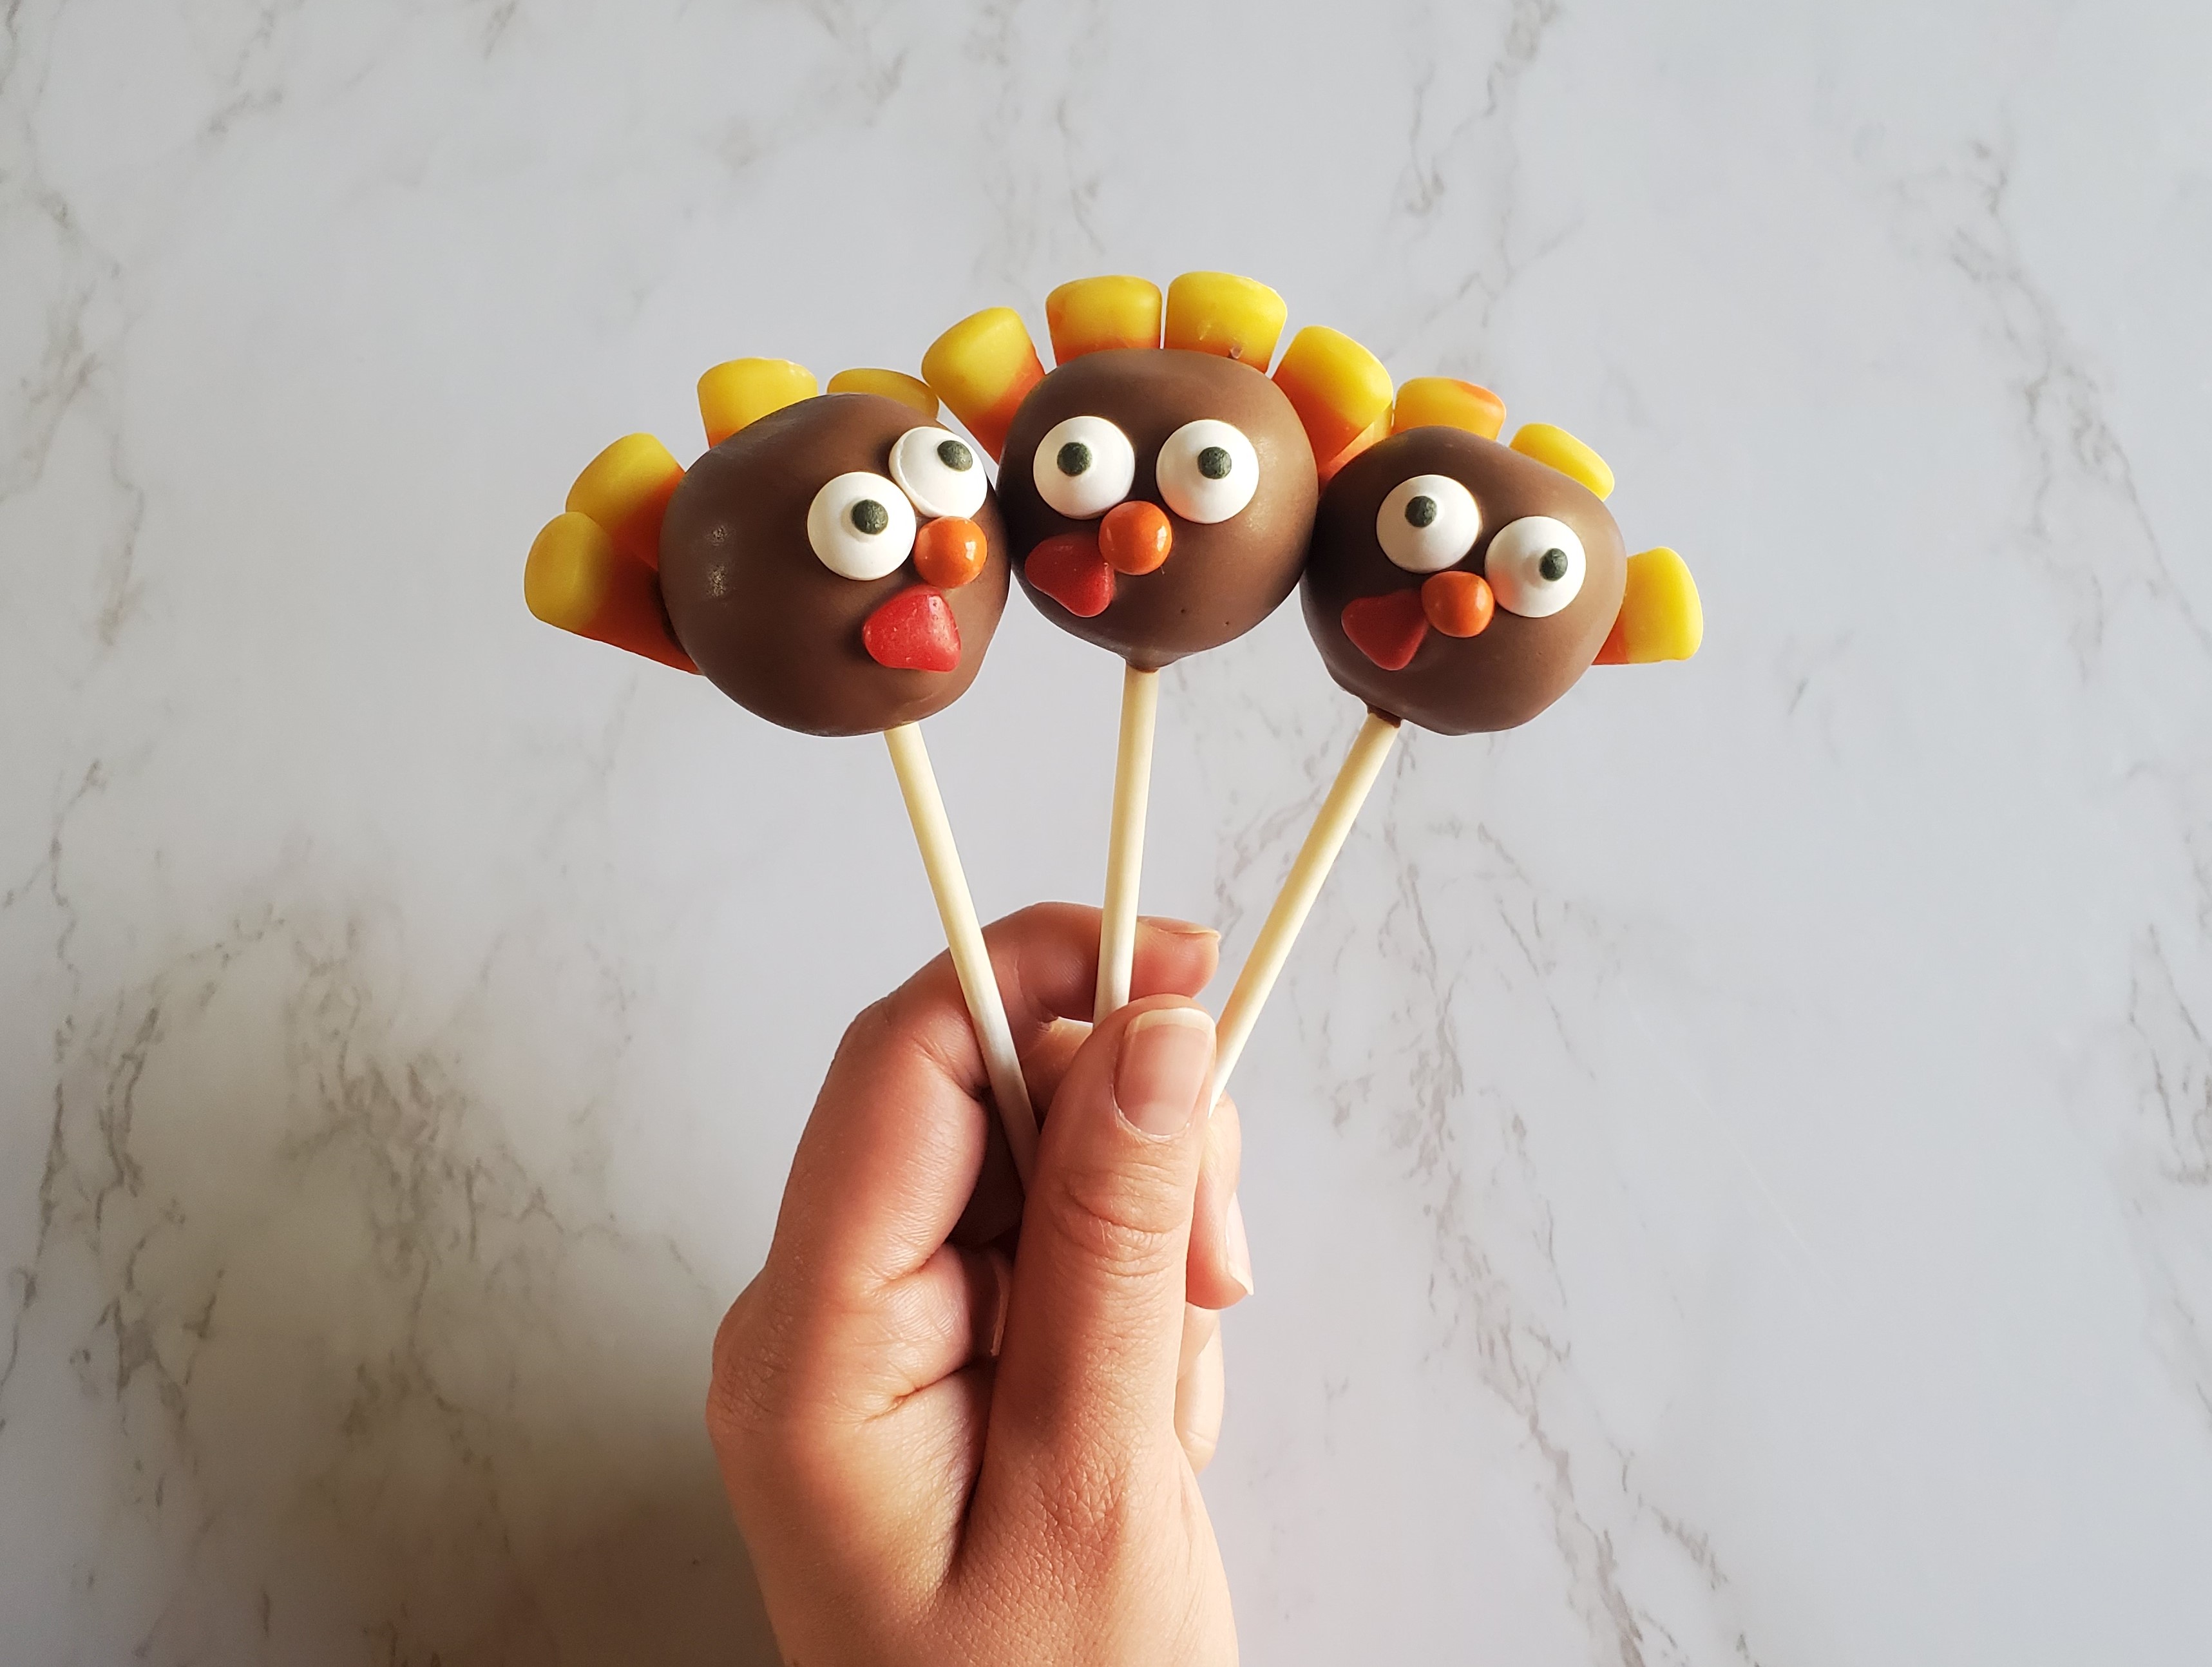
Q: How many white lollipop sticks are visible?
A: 3